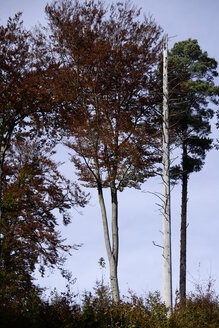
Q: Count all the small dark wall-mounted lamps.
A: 0